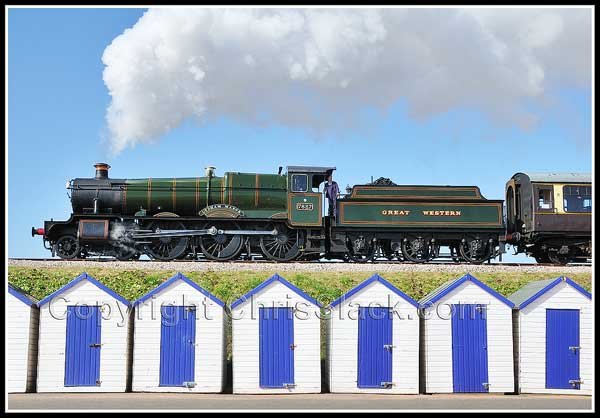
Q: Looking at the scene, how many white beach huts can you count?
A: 7